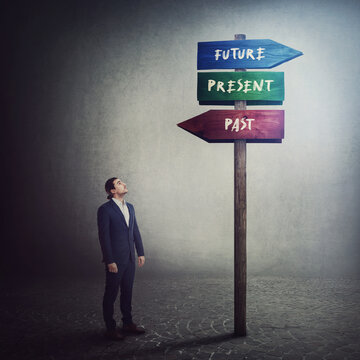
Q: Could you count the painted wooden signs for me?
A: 3